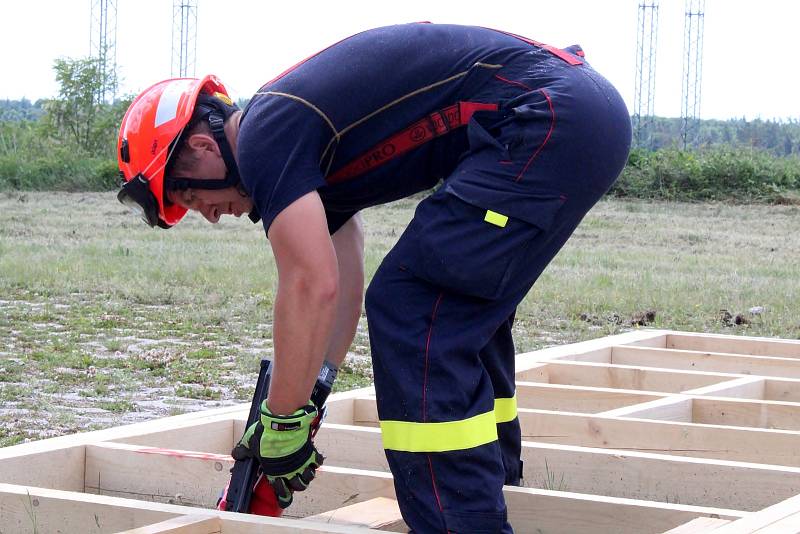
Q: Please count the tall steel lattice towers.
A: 4